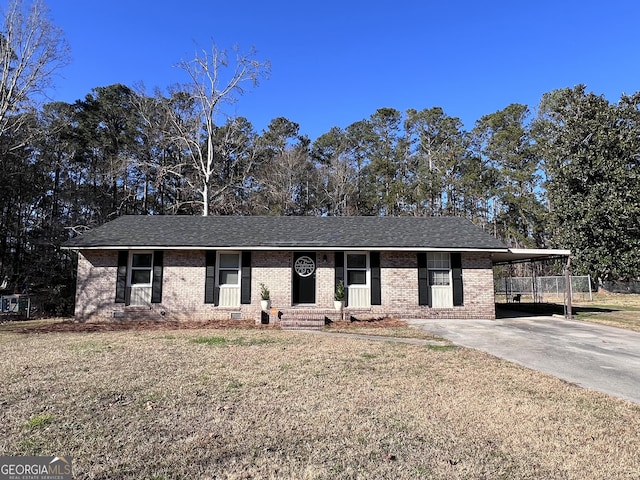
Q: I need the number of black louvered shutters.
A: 8